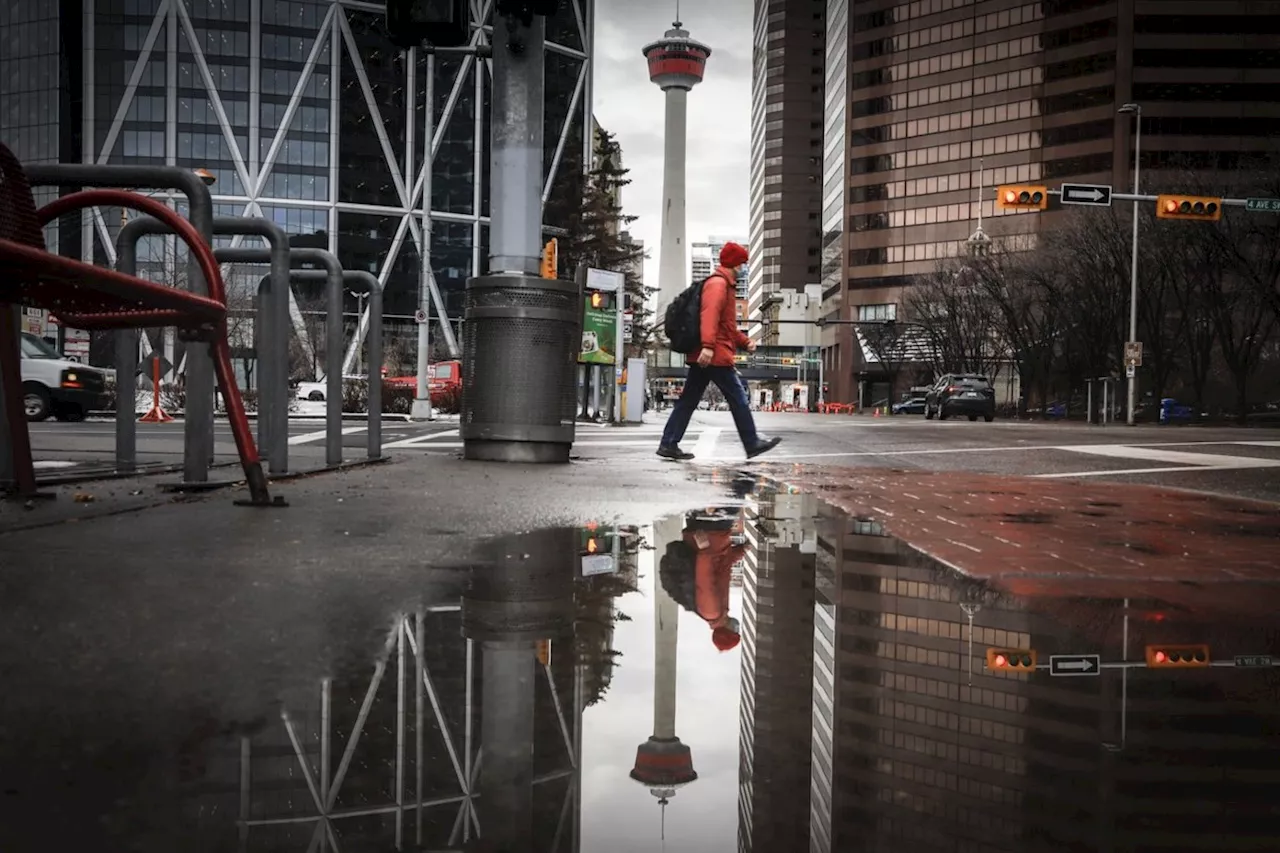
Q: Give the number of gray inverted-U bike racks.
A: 4